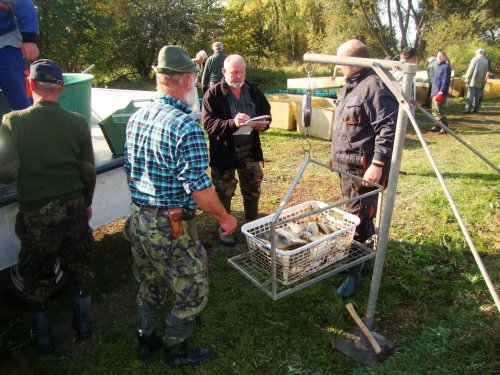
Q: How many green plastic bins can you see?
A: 2